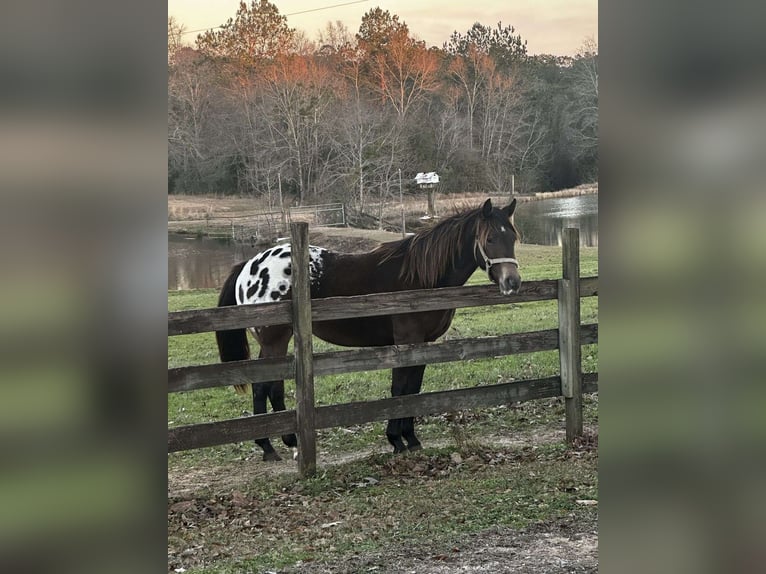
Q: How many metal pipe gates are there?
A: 1